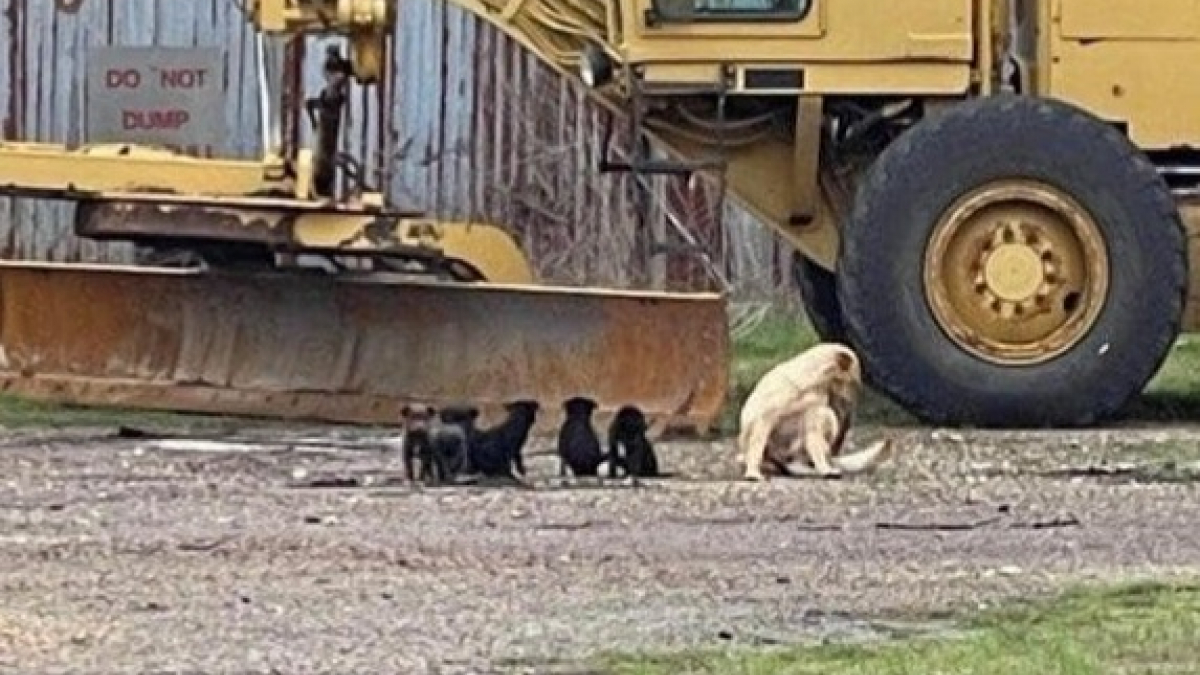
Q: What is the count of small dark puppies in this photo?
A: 5